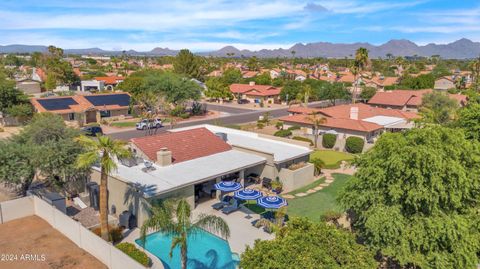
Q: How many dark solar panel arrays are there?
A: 2